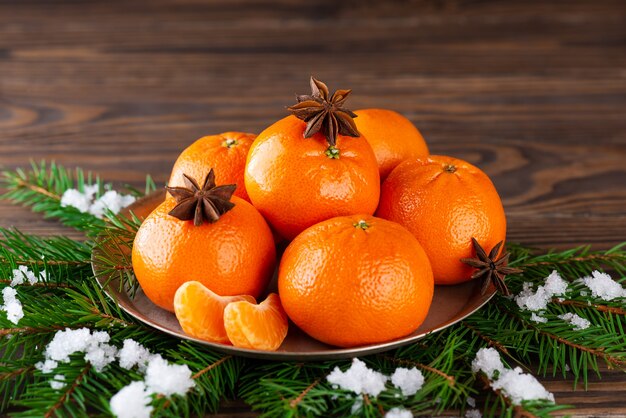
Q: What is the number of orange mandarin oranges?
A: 6